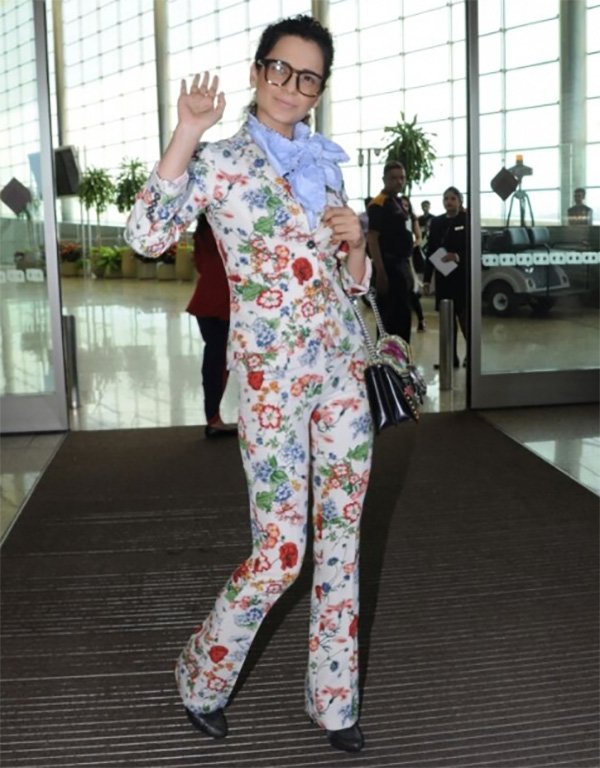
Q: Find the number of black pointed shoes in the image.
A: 2